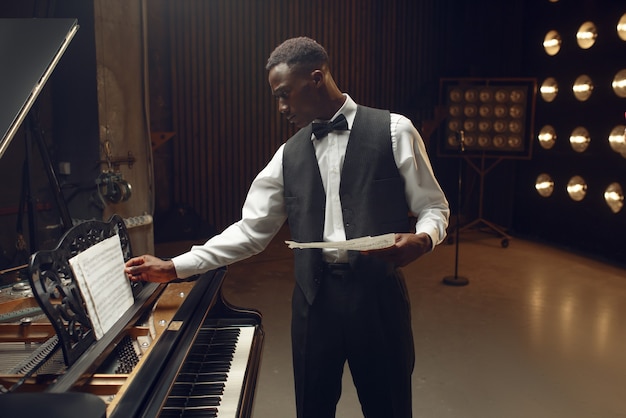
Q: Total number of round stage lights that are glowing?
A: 12